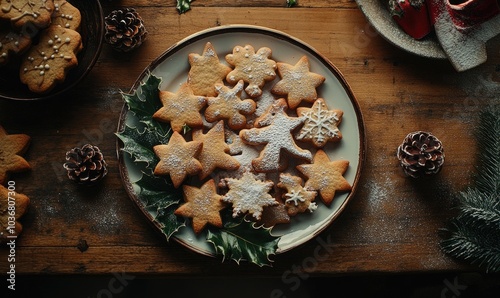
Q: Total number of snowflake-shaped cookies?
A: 2